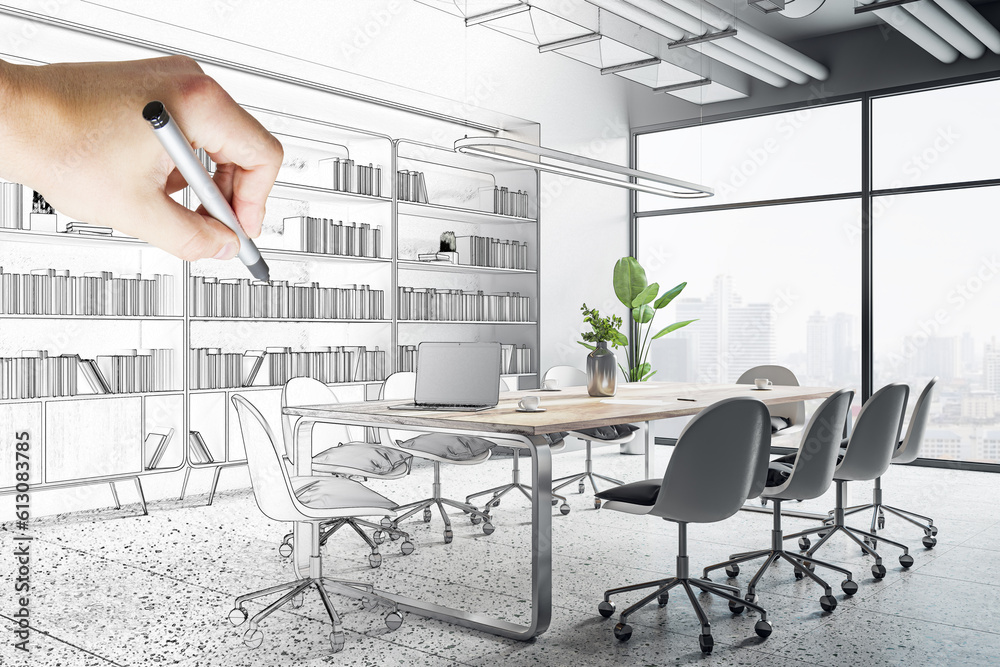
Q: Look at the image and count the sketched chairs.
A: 3